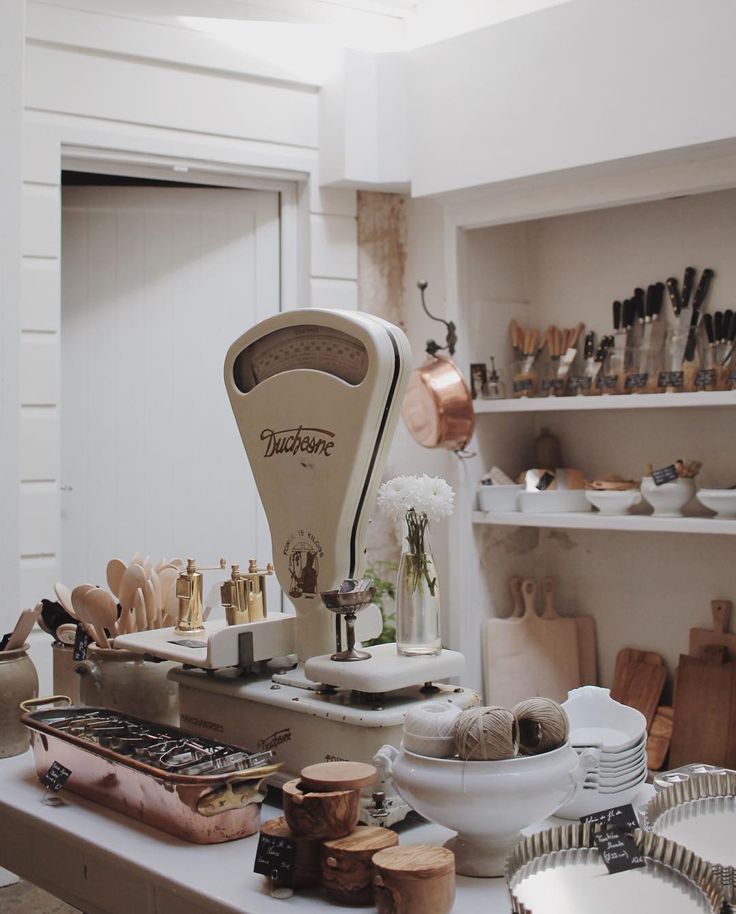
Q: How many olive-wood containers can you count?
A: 4